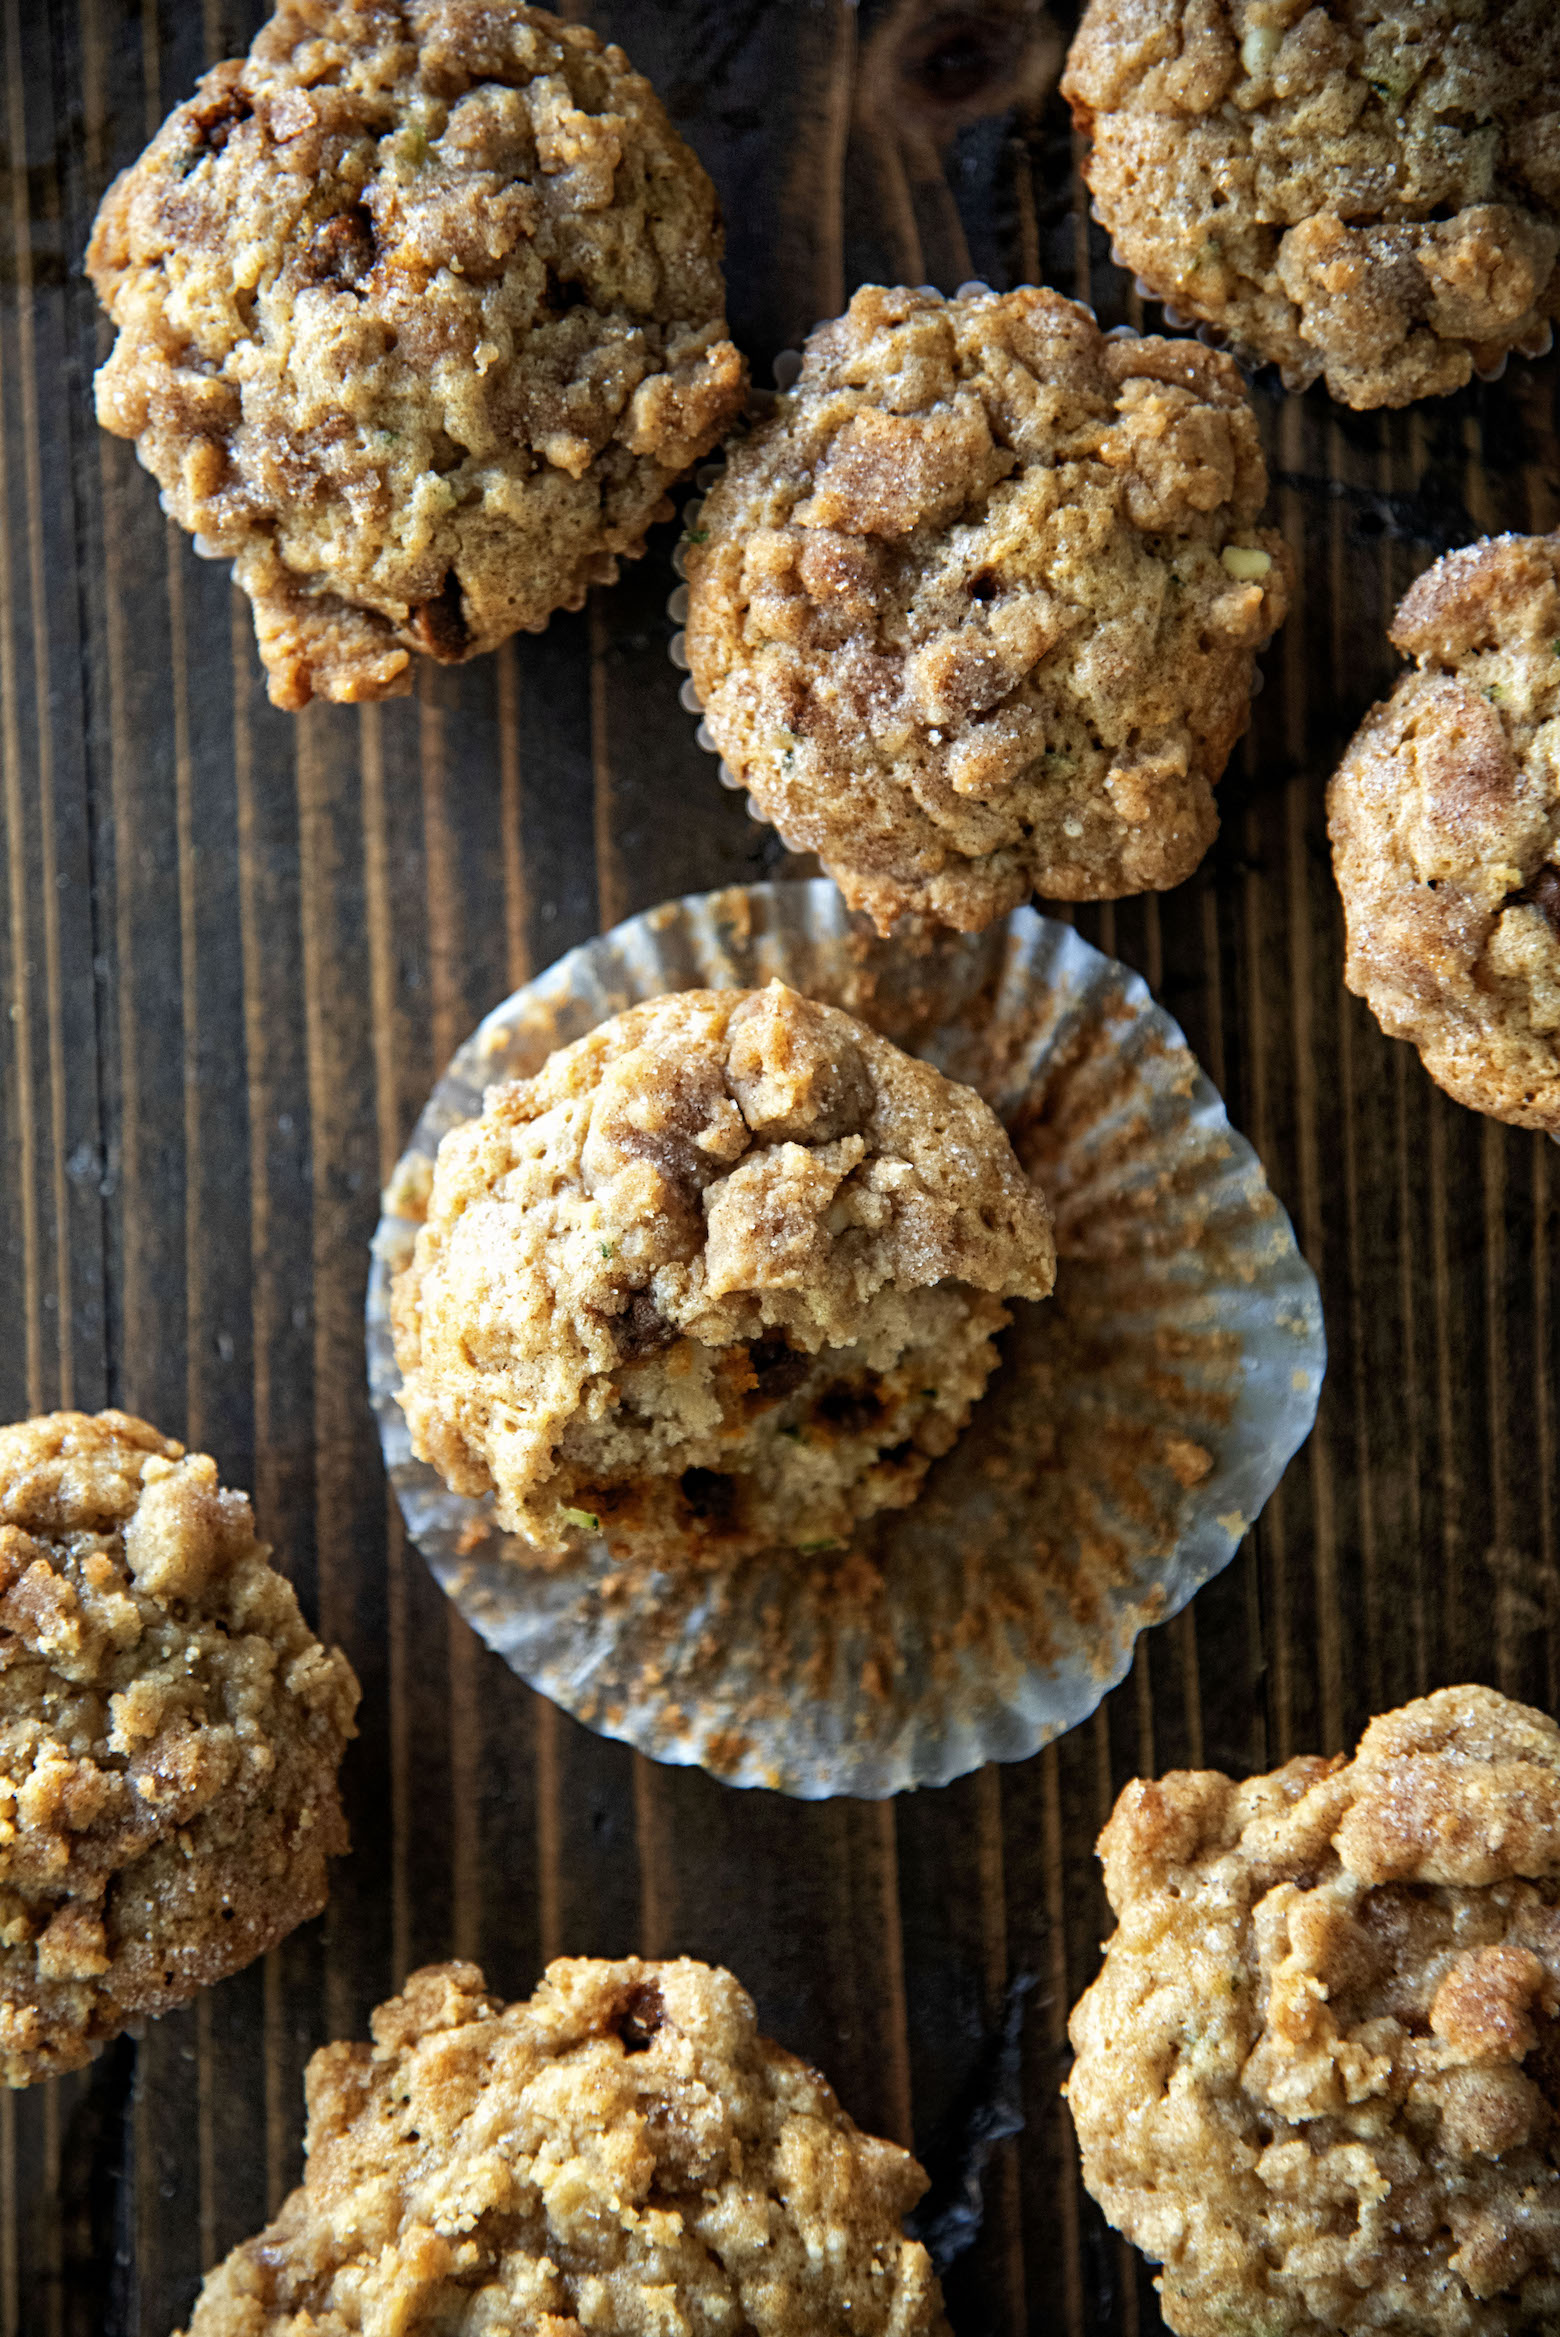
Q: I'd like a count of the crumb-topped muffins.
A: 8